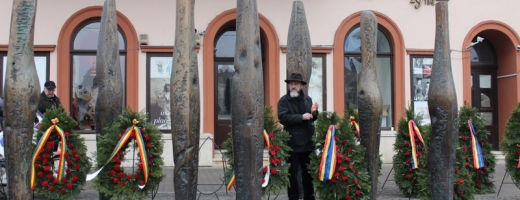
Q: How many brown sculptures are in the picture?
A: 7